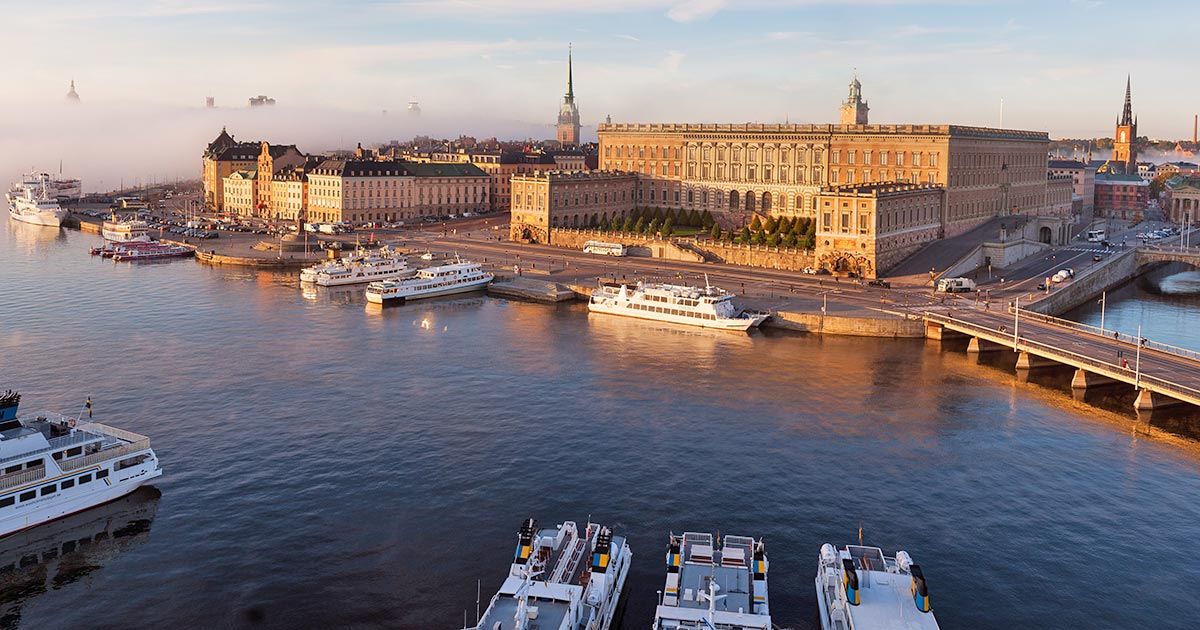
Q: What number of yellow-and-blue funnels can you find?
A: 6